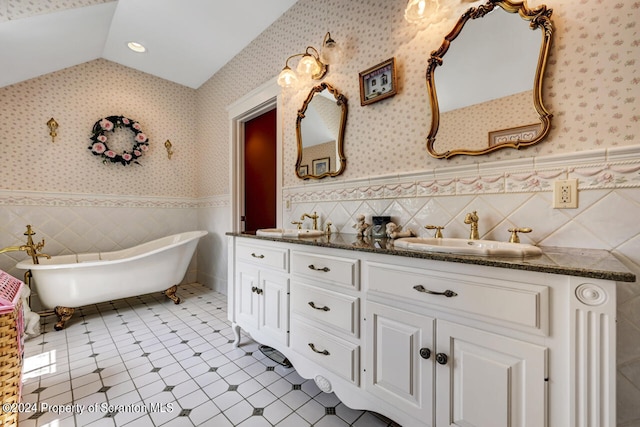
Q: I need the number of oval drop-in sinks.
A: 2